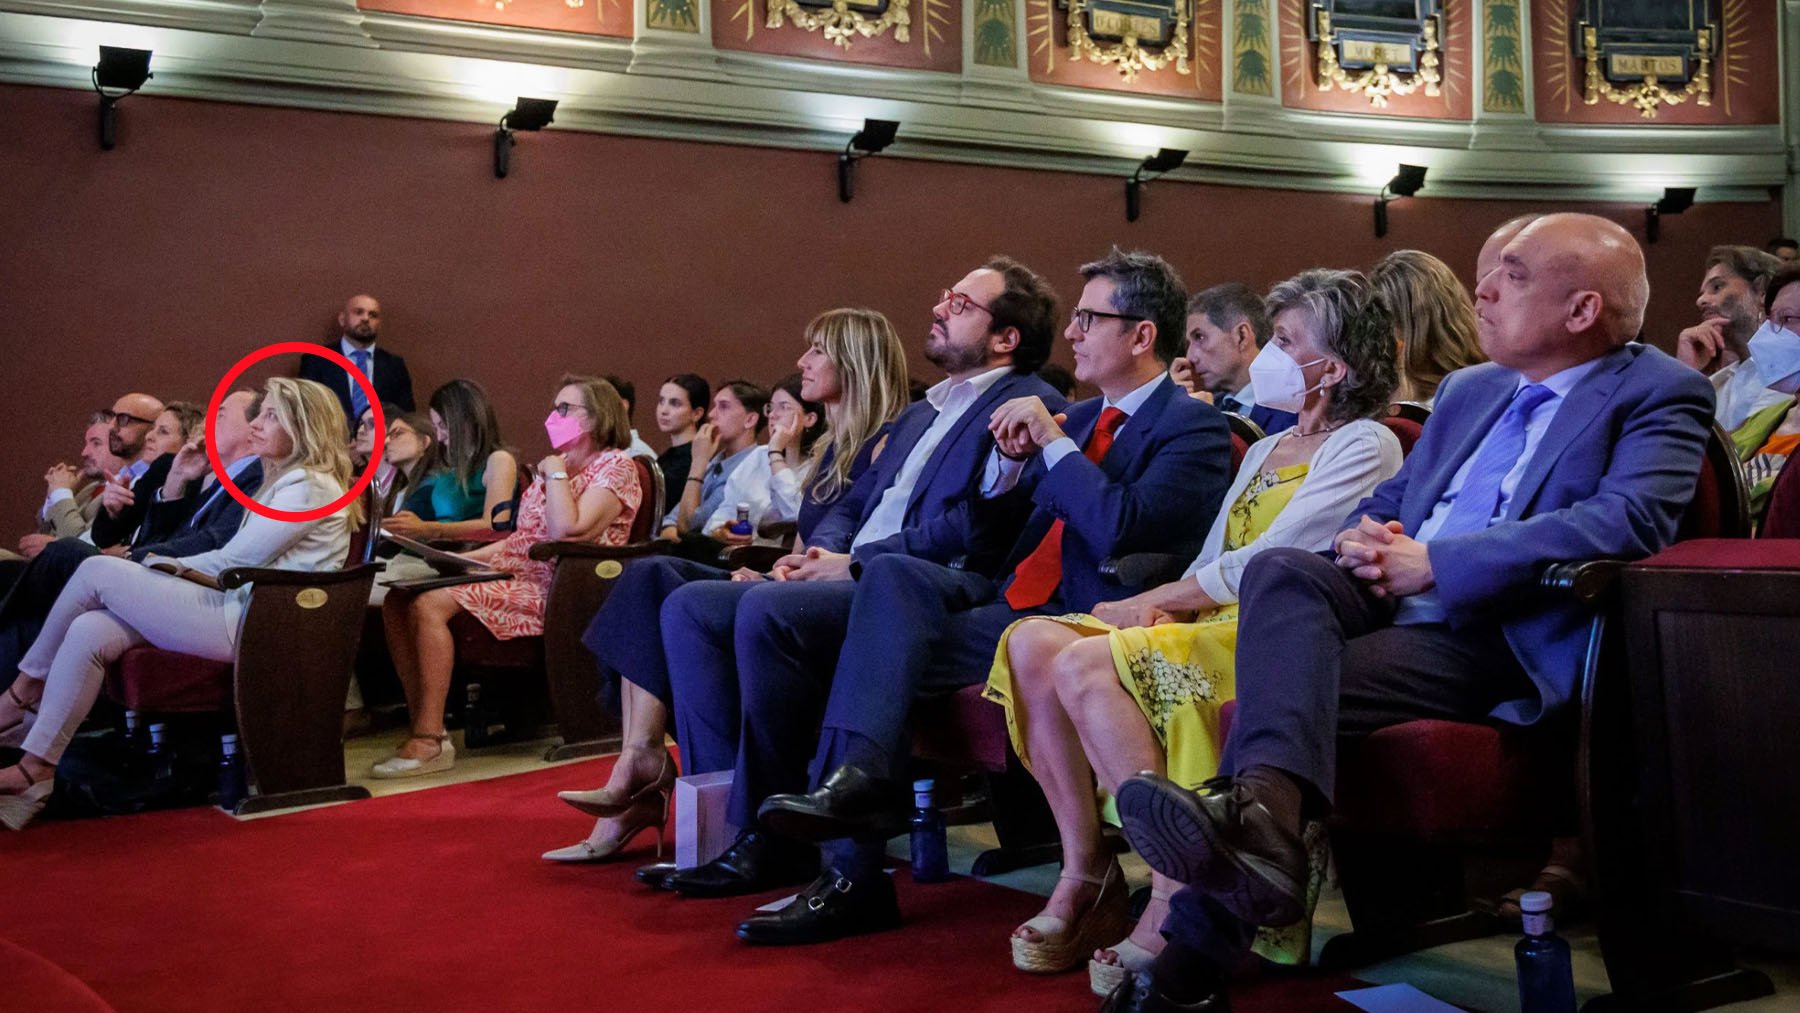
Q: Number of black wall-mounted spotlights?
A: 6